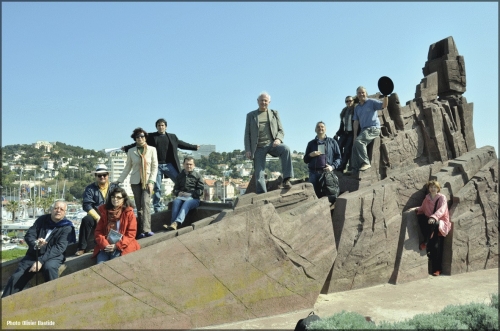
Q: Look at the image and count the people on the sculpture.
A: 11